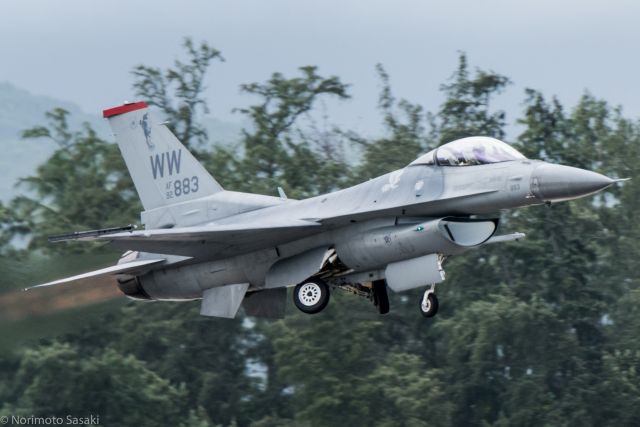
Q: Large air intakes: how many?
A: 1